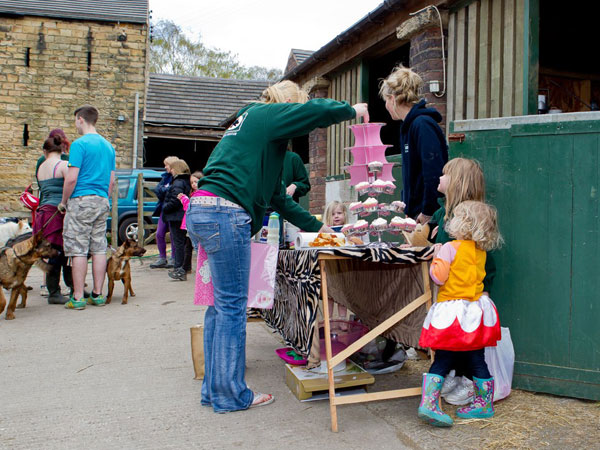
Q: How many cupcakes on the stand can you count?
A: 12